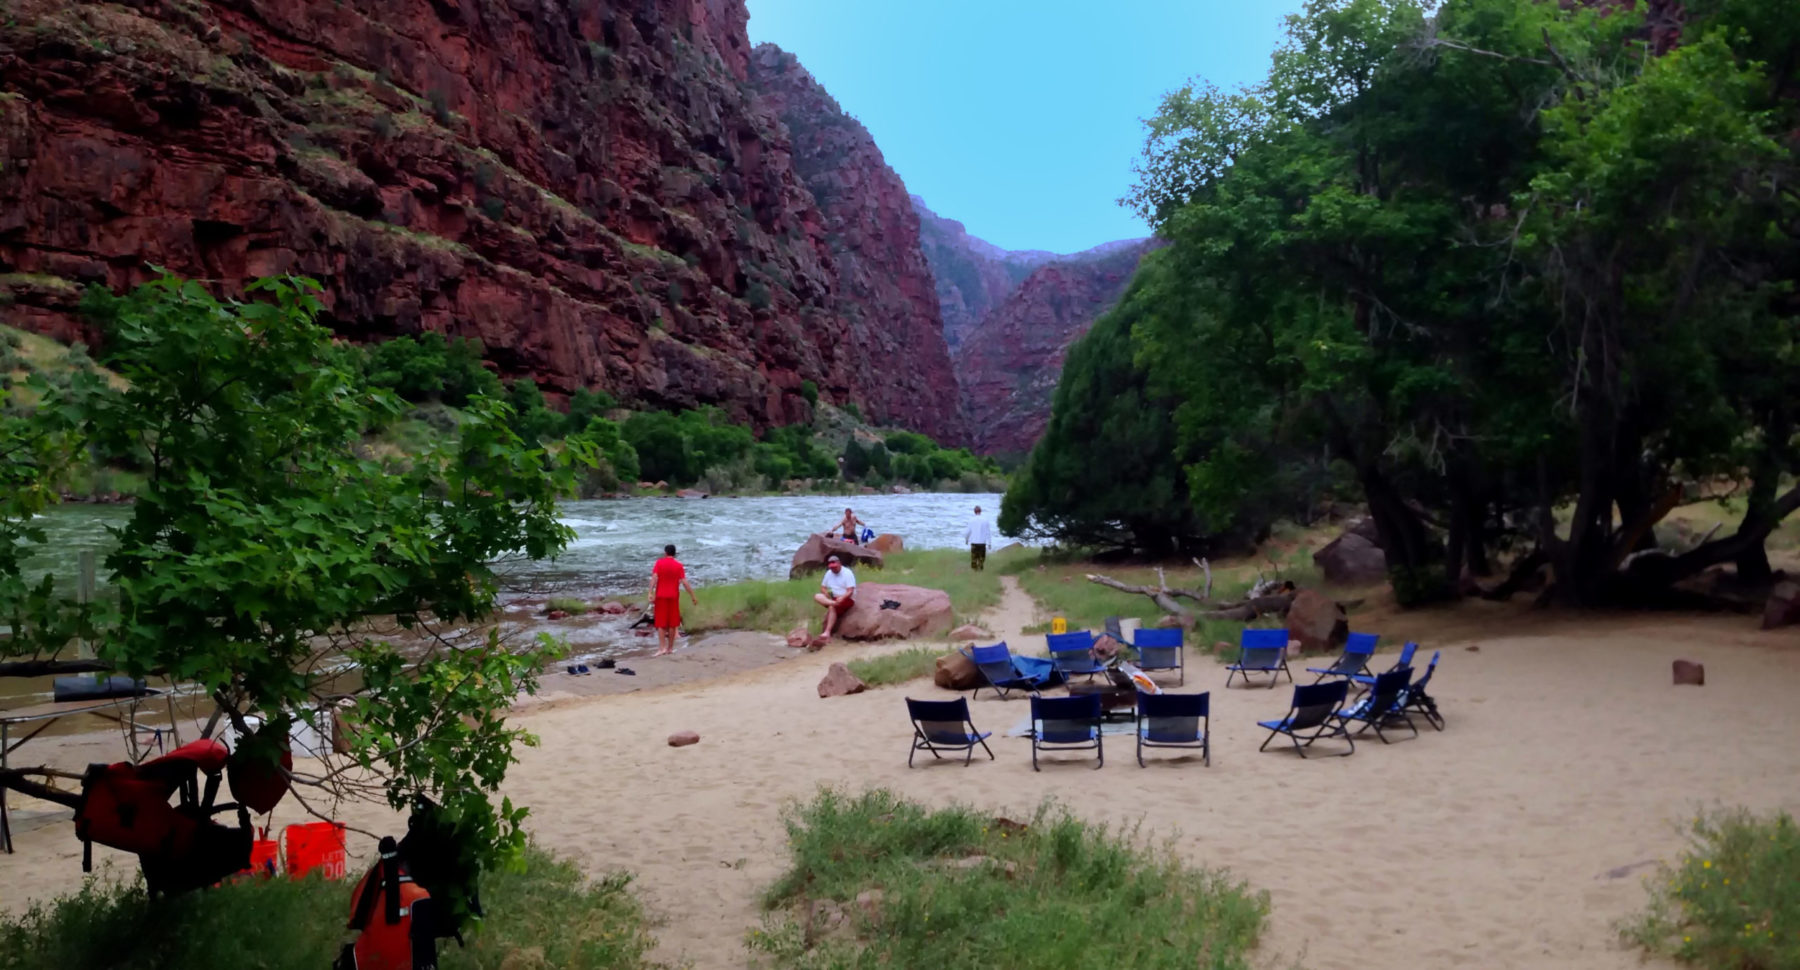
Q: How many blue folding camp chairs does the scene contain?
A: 12